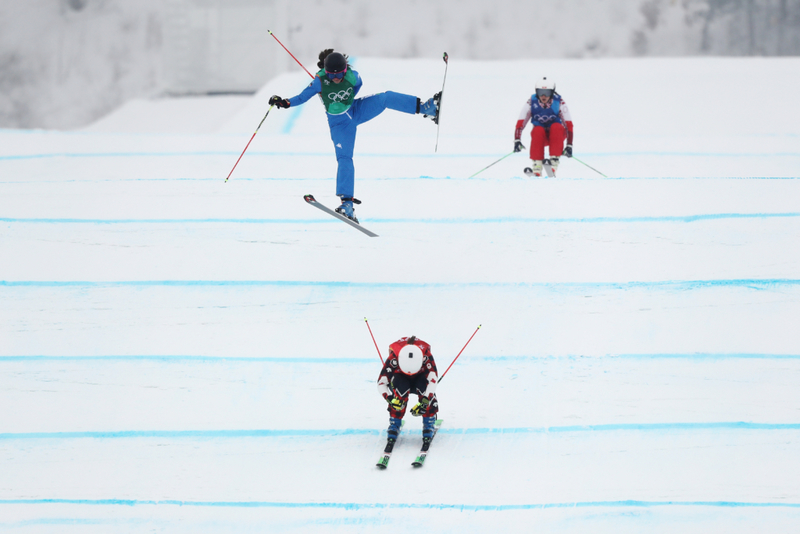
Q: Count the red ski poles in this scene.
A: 4